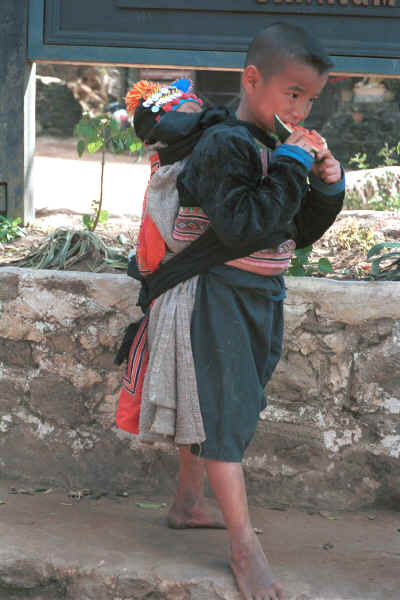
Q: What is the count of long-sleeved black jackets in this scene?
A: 1